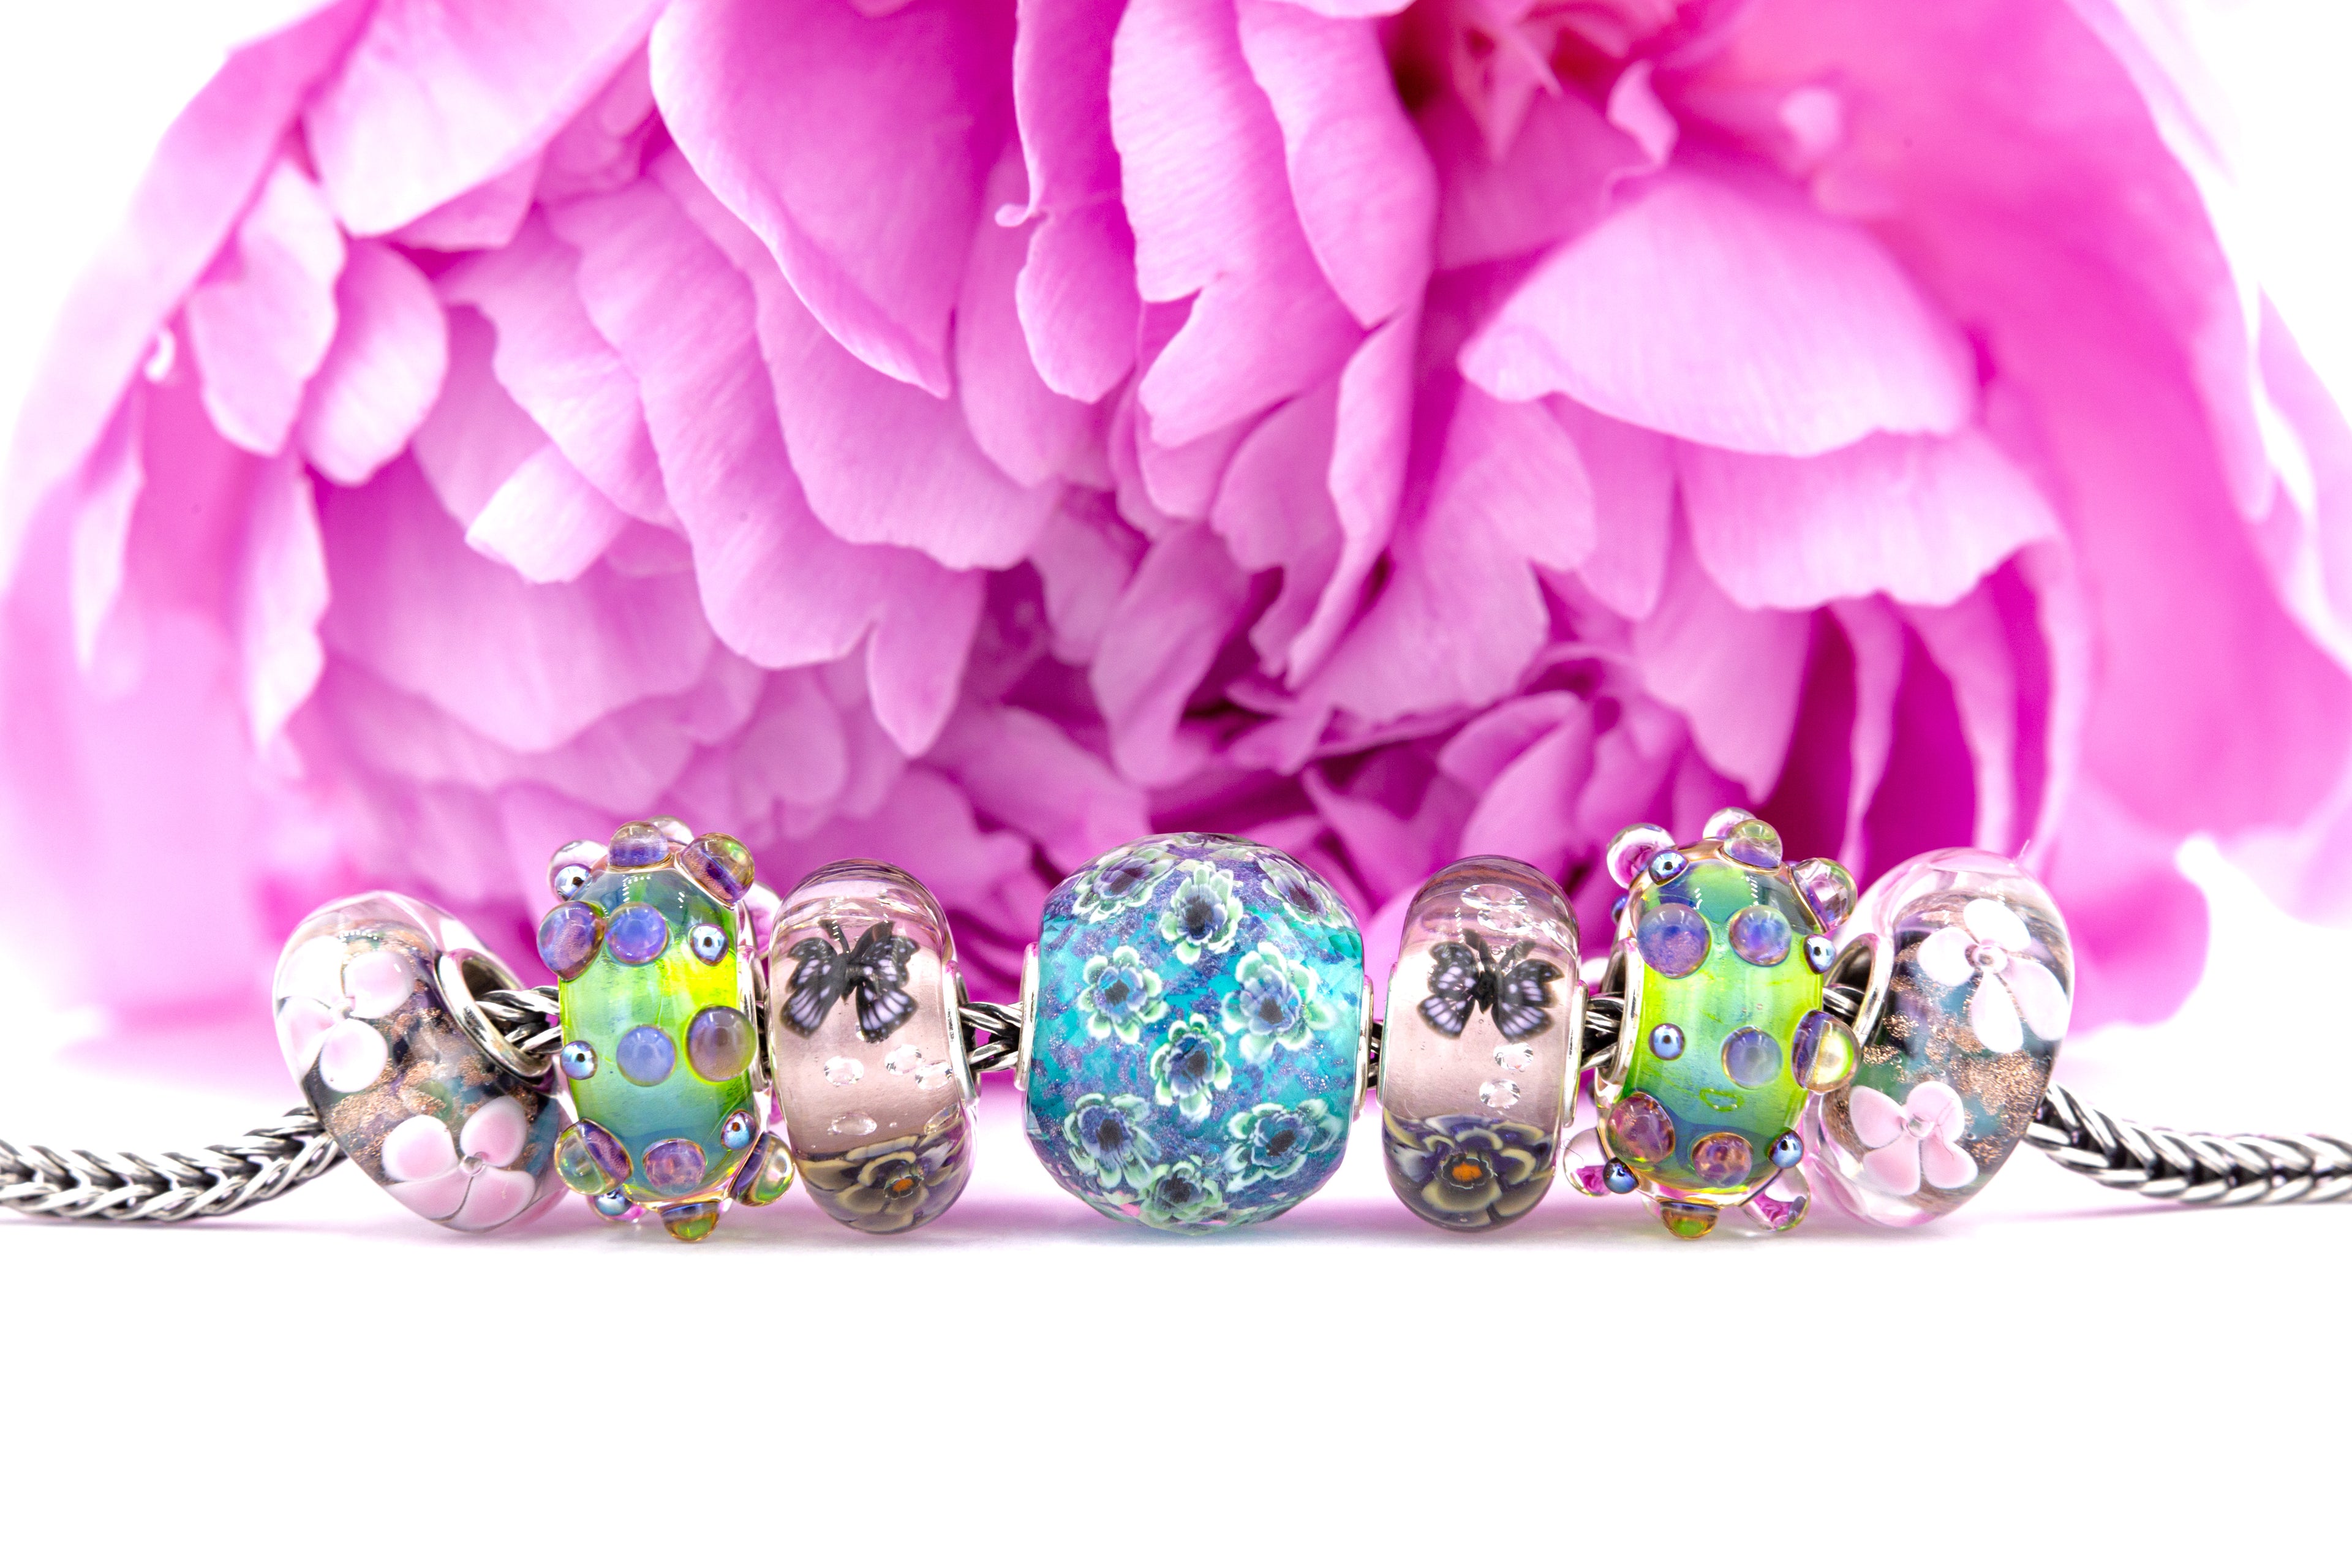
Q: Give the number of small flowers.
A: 15